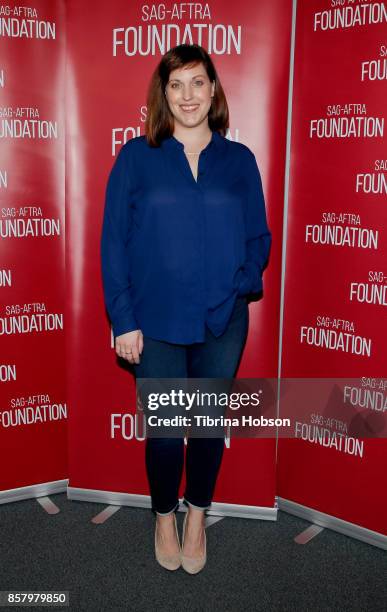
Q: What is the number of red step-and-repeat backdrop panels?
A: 3